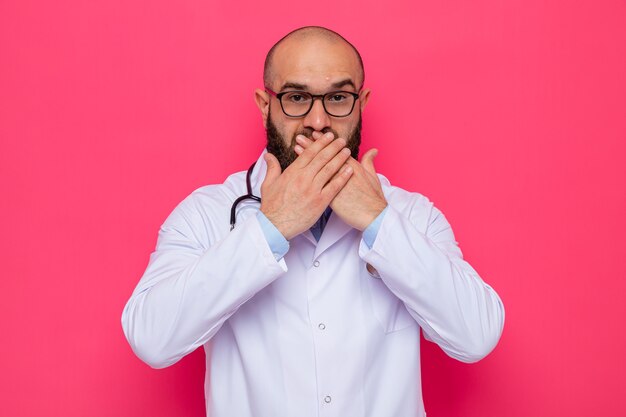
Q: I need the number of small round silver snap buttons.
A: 3